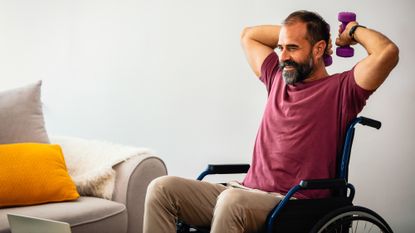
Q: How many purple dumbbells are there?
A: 2